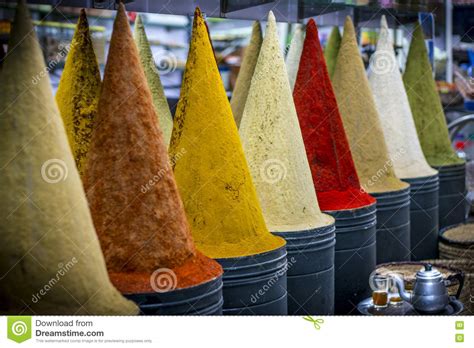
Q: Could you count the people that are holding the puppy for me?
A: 0